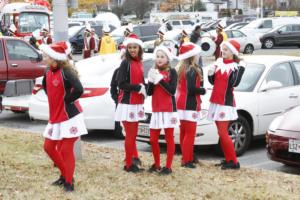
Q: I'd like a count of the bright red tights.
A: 5